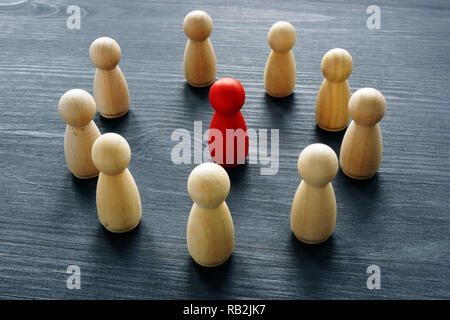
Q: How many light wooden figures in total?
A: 9